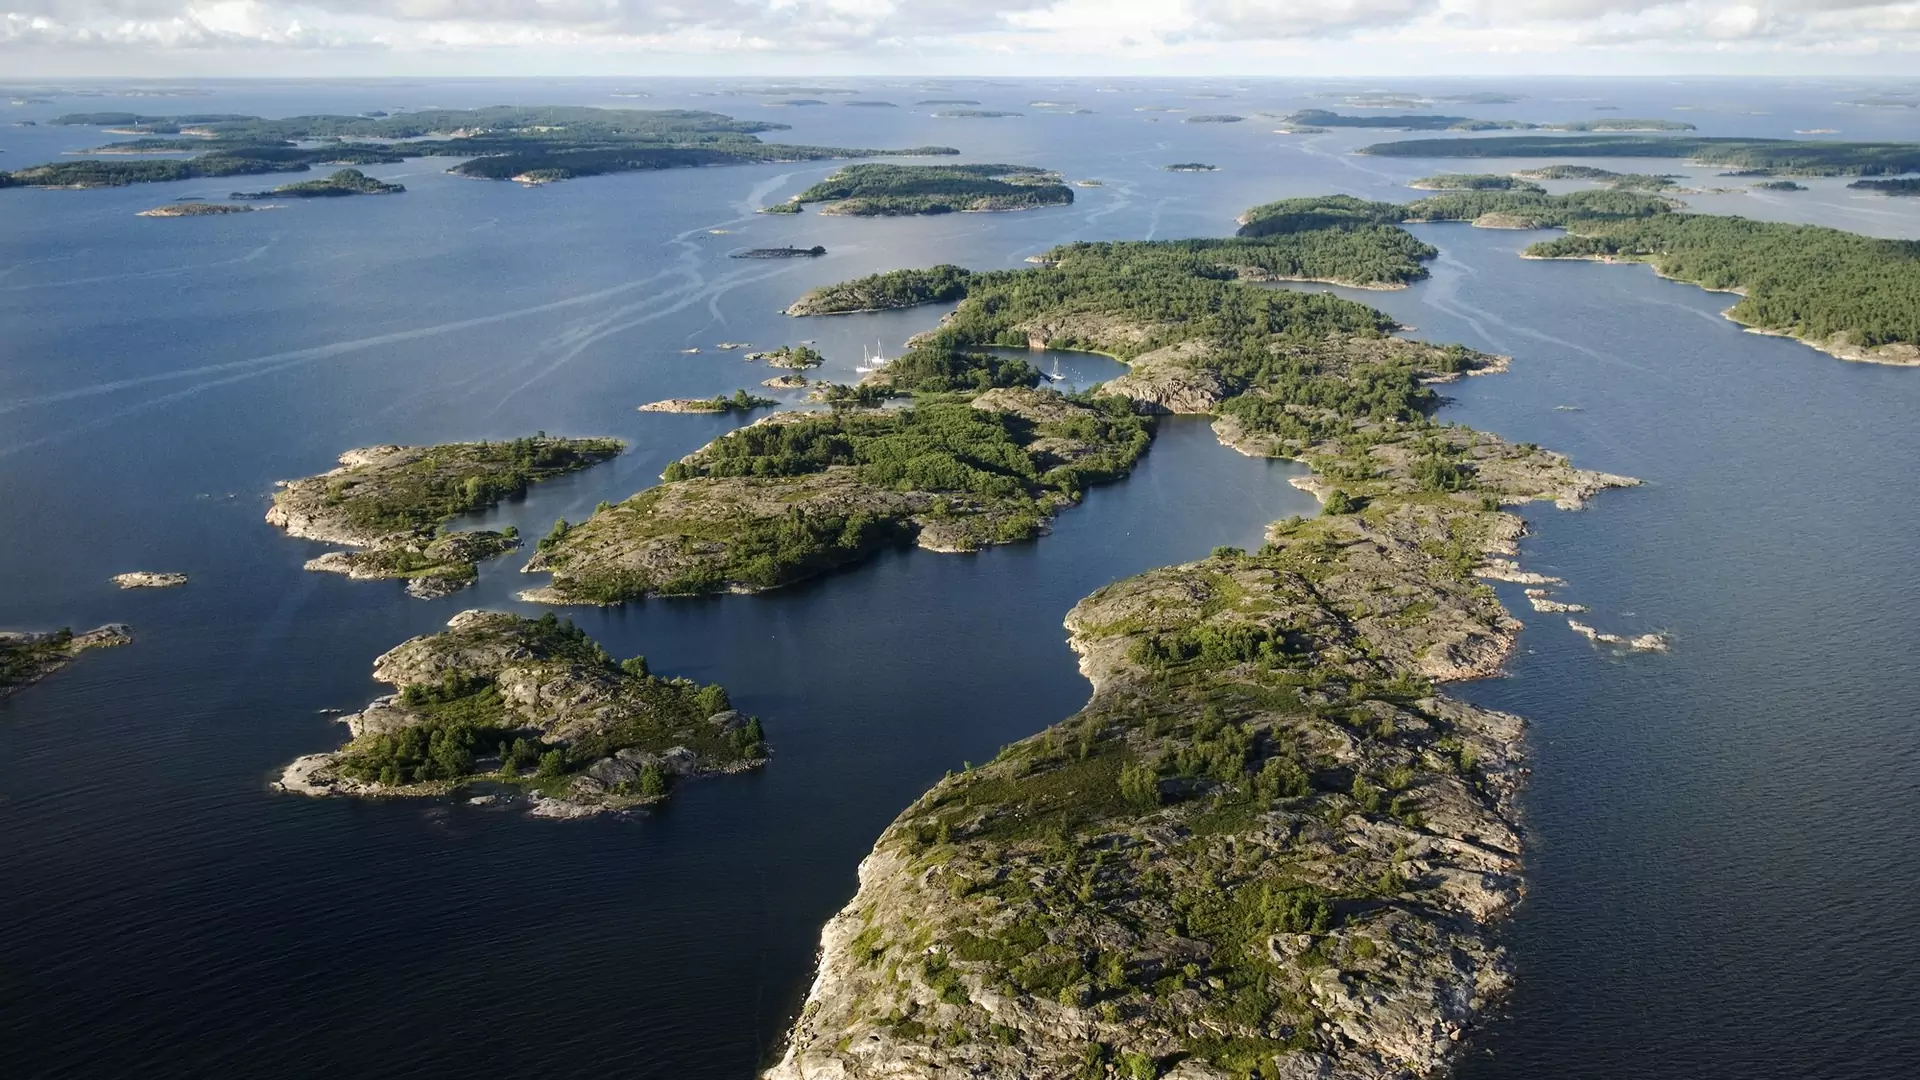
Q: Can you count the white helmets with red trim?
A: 0